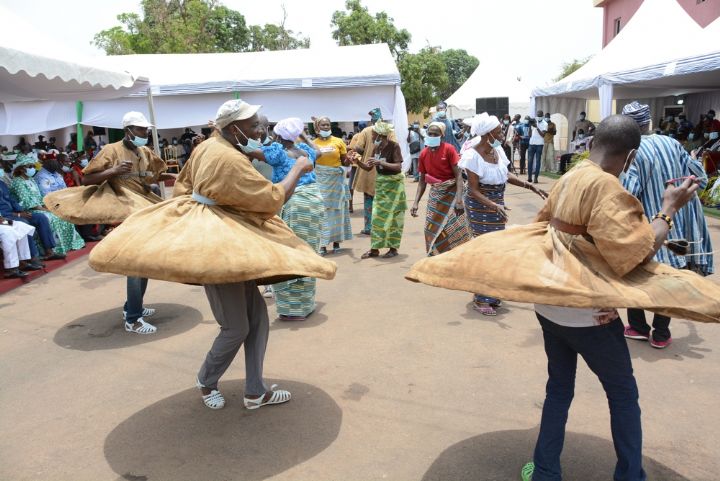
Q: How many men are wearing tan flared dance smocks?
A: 3